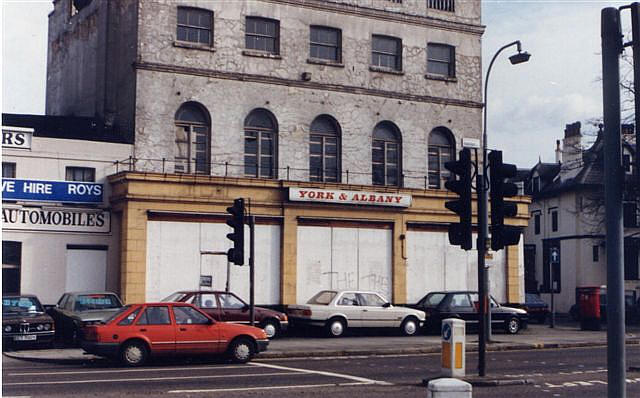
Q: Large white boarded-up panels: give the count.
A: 3